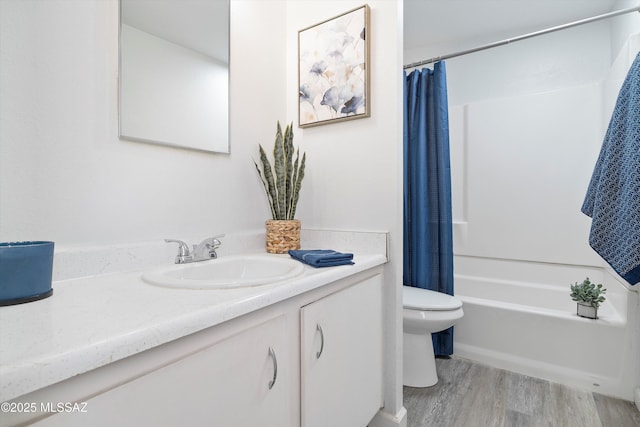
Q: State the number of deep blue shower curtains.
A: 1